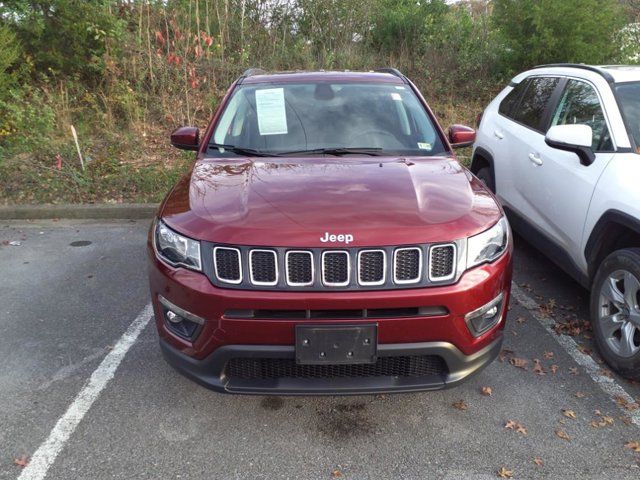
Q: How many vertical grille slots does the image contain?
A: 7